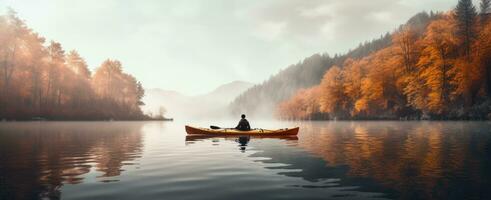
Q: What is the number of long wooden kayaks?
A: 1